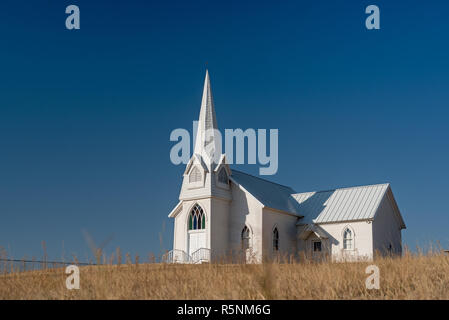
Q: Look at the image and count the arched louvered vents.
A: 2